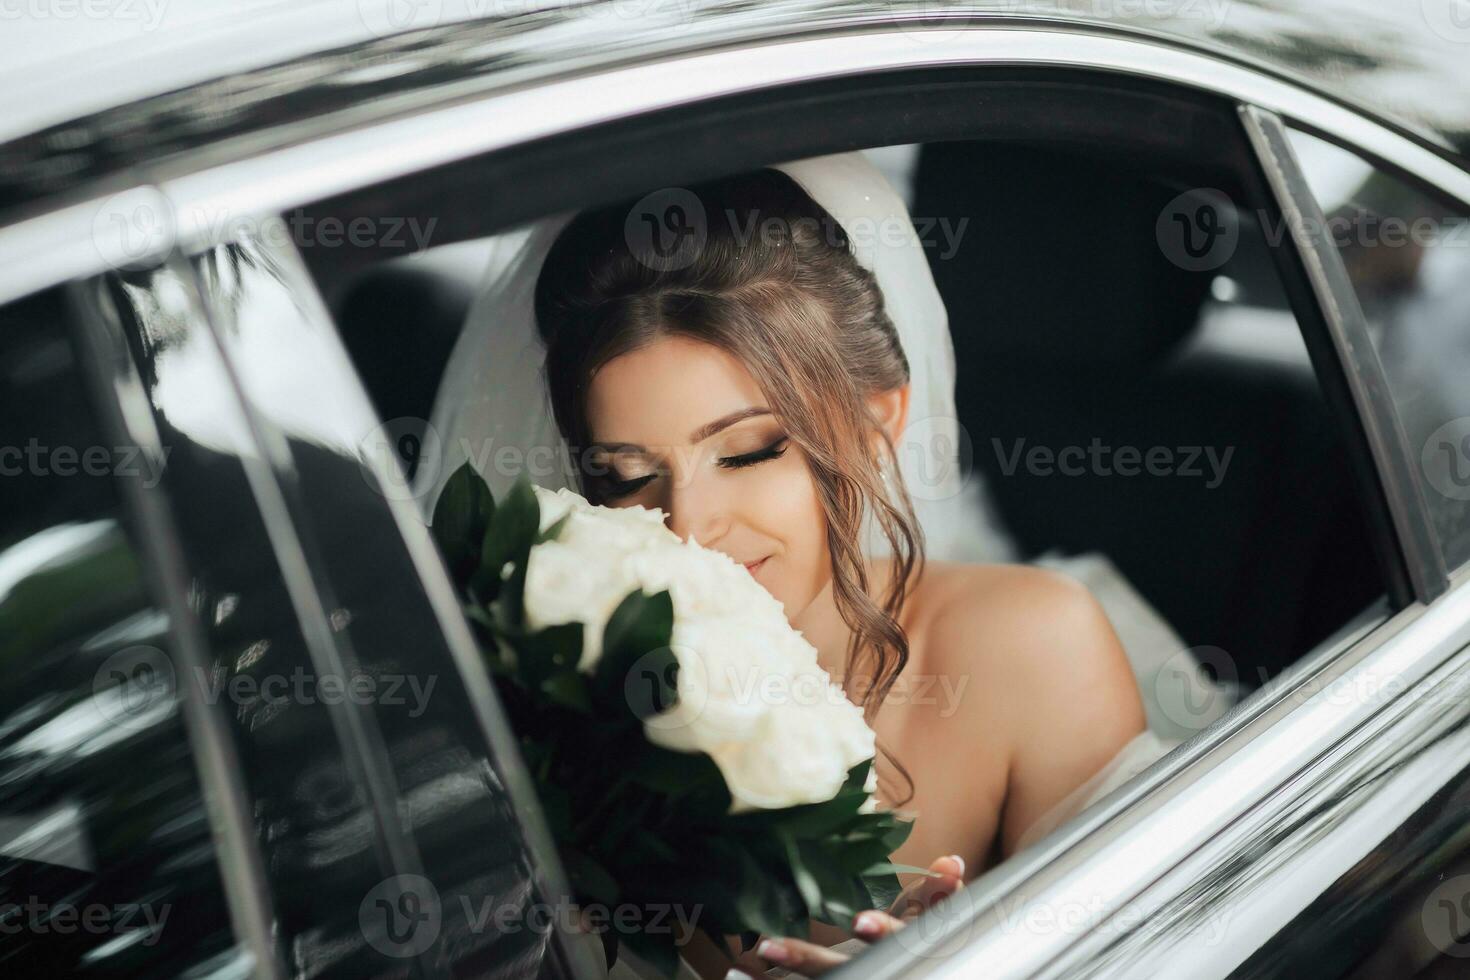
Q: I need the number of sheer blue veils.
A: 0